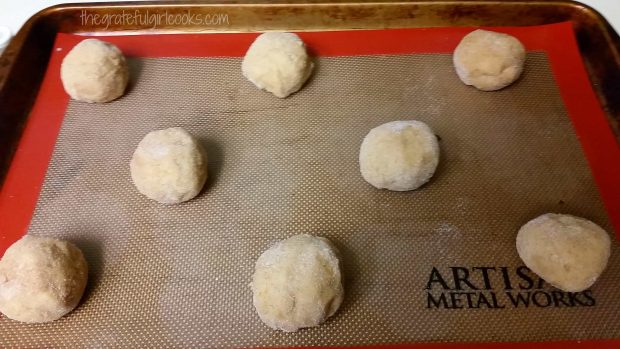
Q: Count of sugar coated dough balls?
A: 8